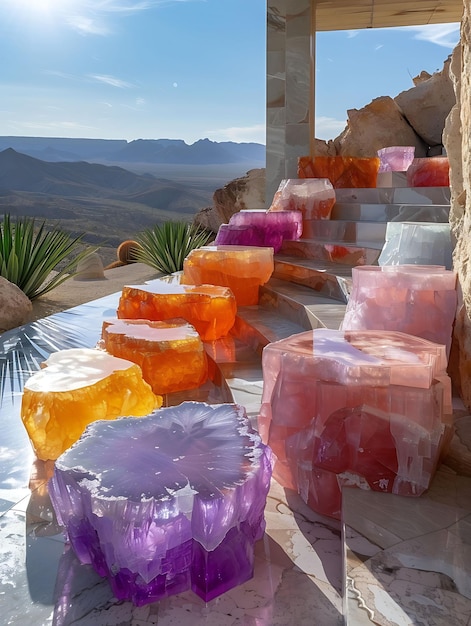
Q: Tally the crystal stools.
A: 13